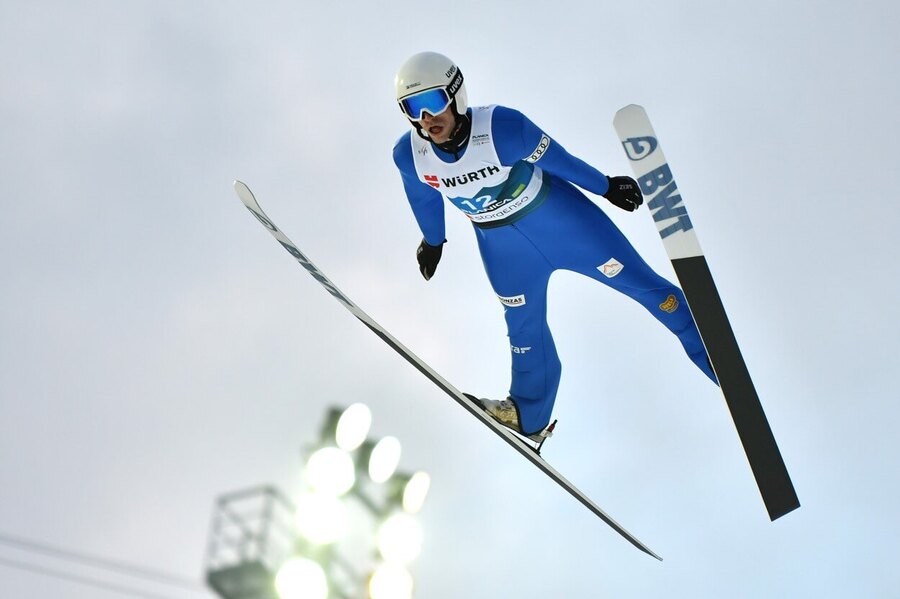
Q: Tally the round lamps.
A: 8